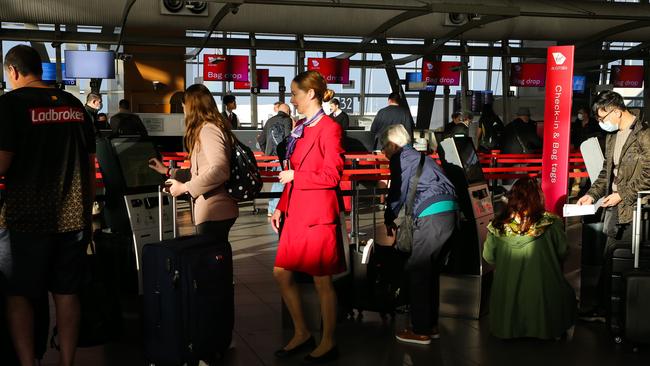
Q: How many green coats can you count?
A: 1